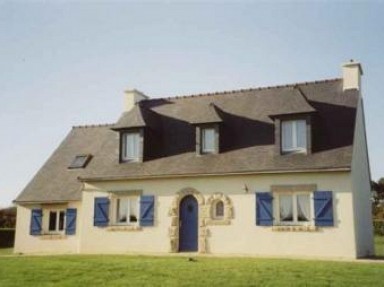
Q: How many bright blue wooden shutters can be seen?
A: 6